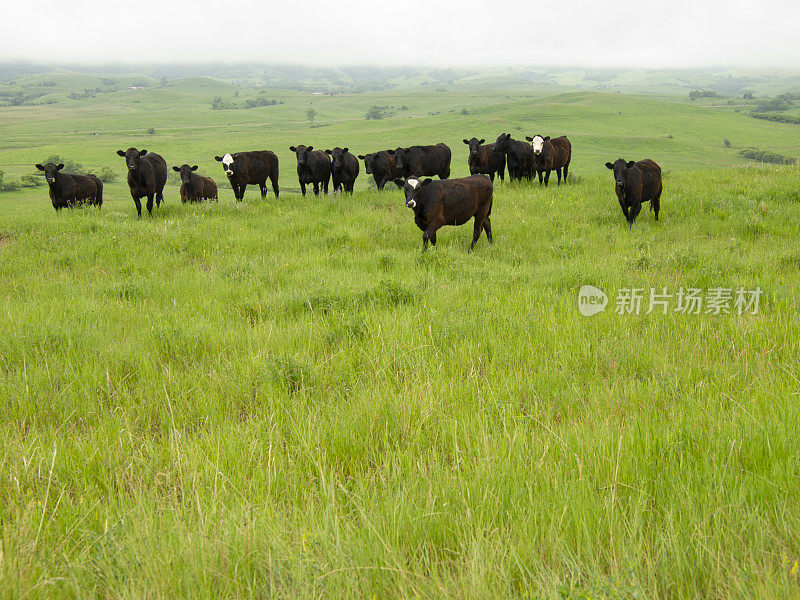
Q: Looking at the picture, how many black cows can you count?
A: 13